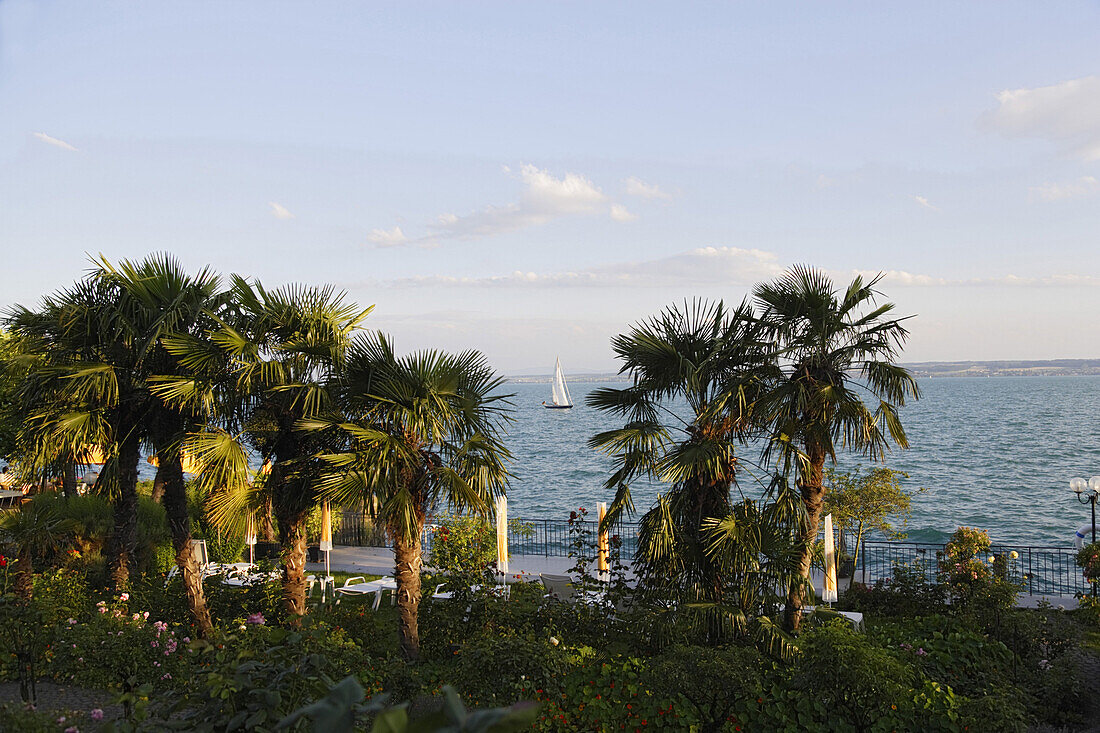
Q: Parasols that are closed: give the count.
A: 5